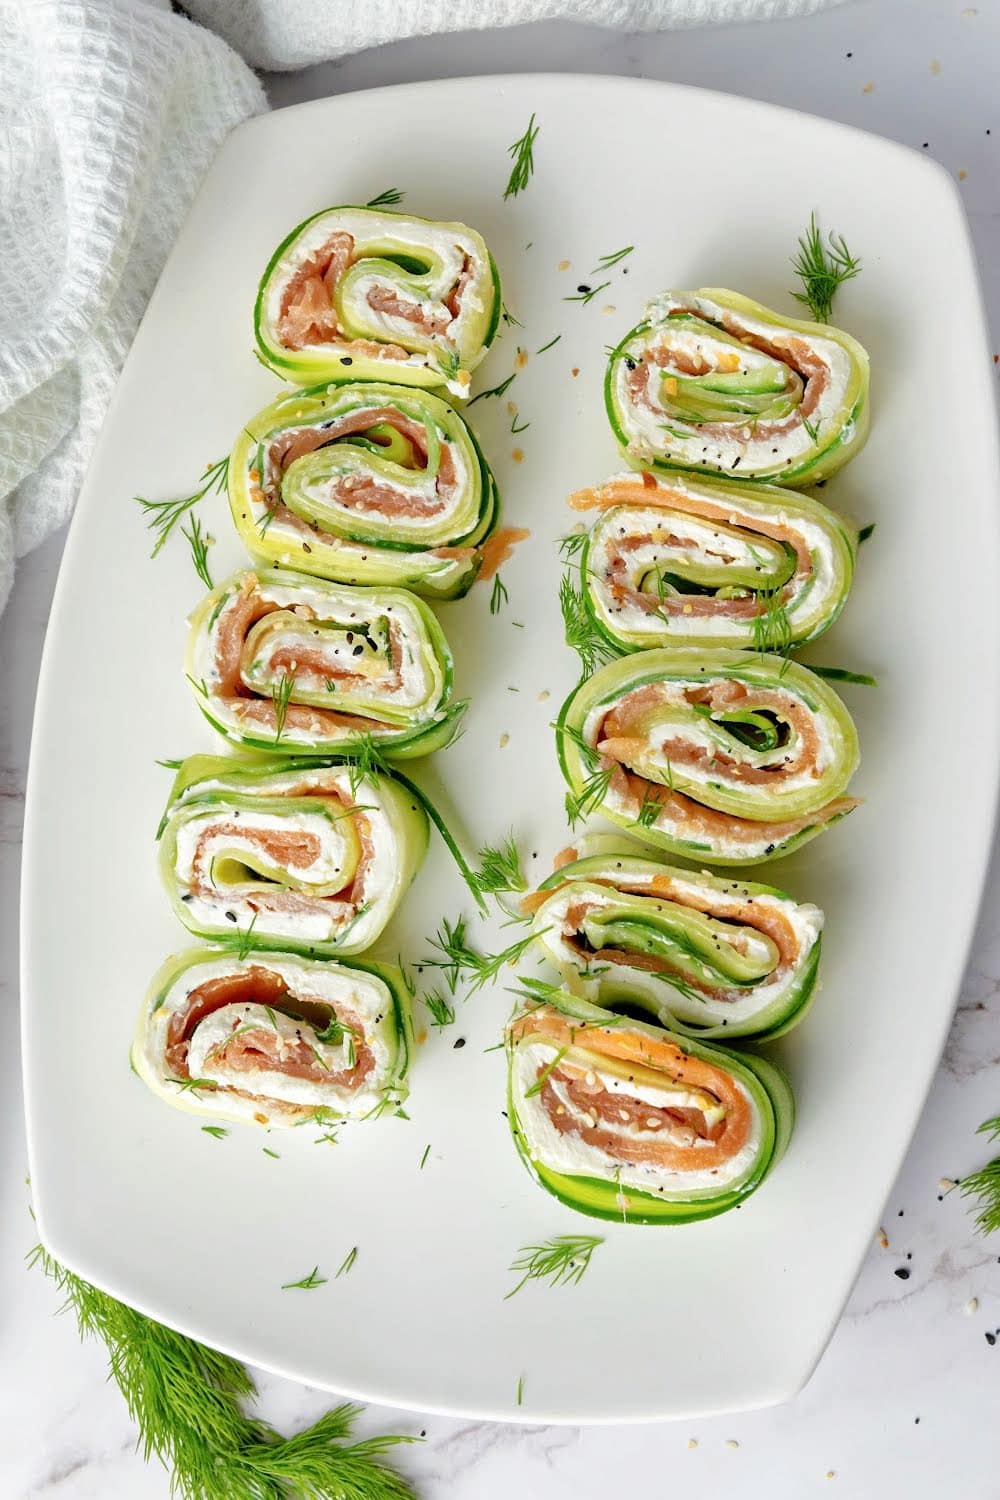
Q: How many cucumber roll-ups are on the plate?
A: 10